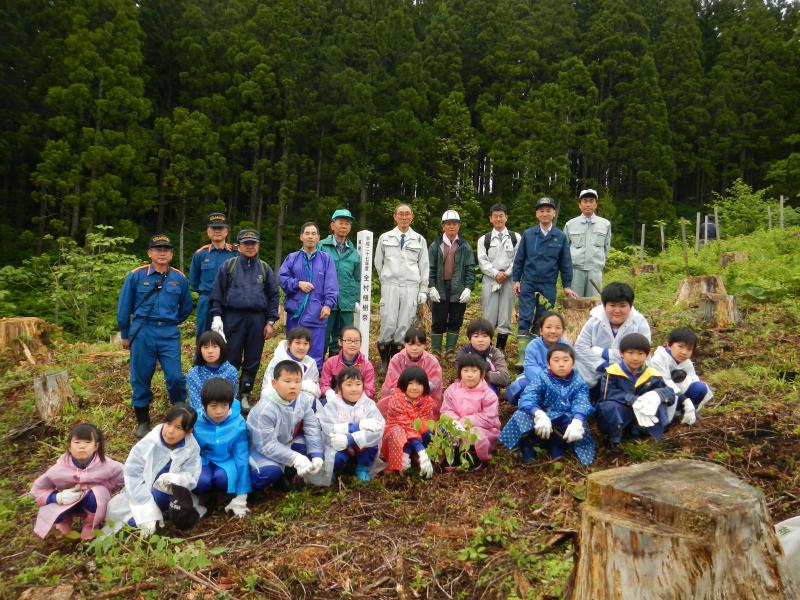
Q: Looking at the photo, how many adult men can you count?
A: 10